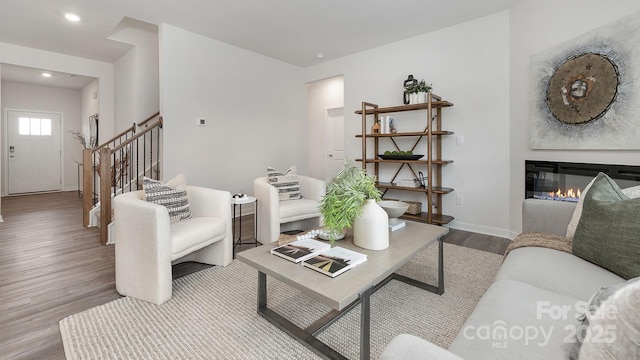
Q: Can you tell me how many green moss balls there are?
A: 4